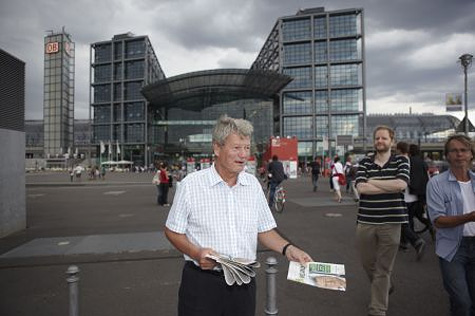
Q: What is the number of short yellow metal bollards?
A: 0